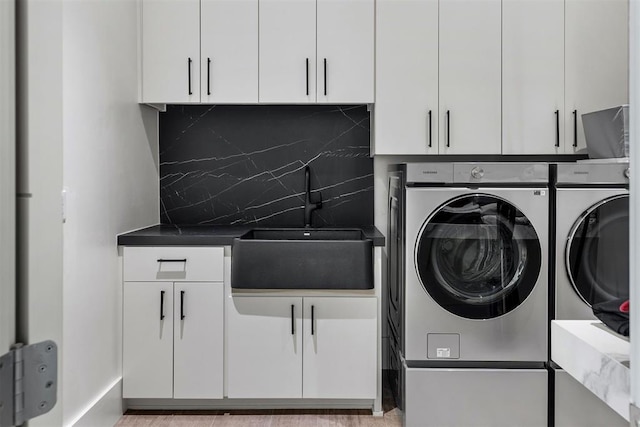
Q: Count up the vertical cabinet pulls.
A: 12